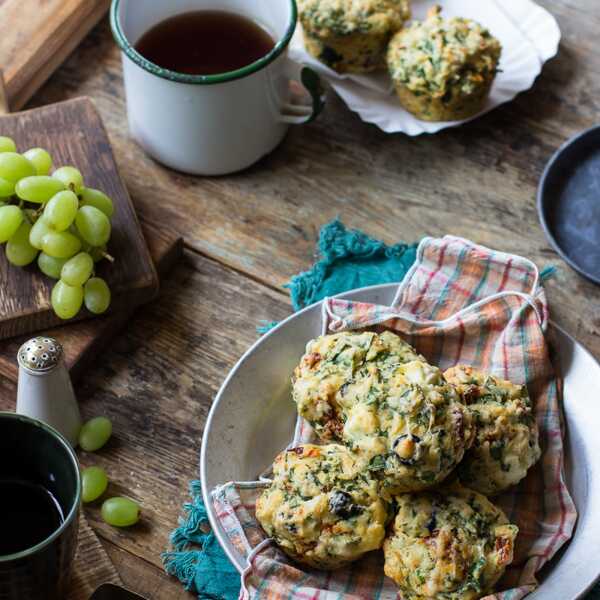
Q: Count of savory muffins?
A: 7